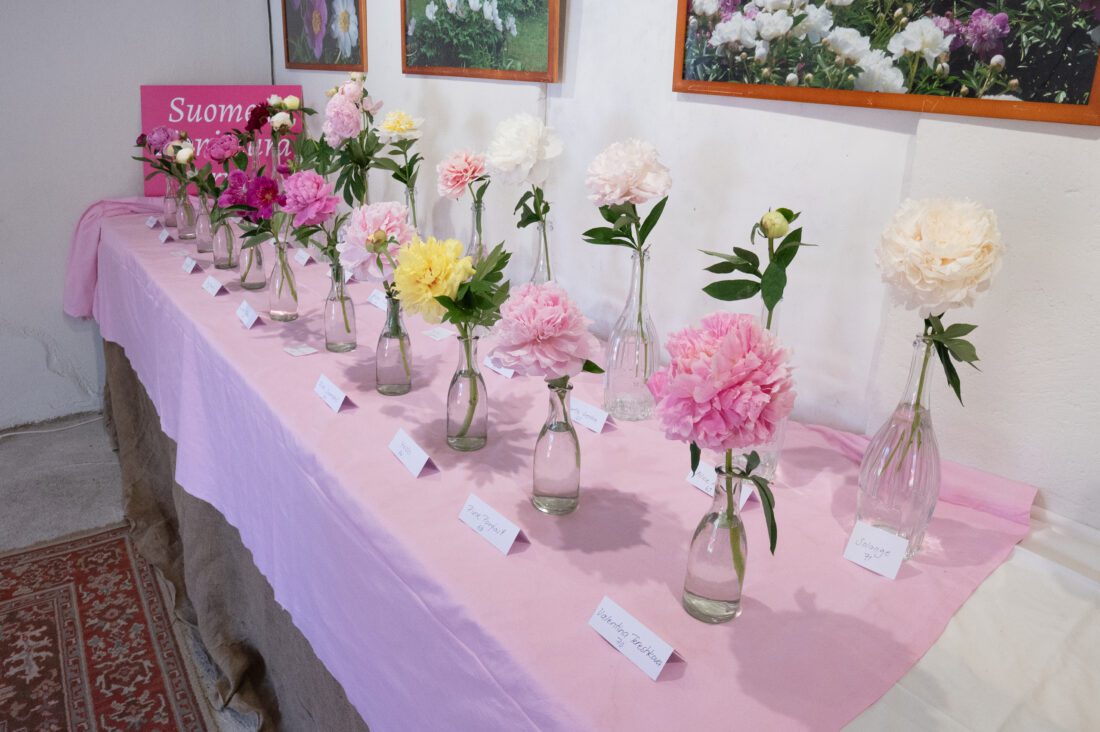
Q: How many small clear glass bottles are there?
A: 11